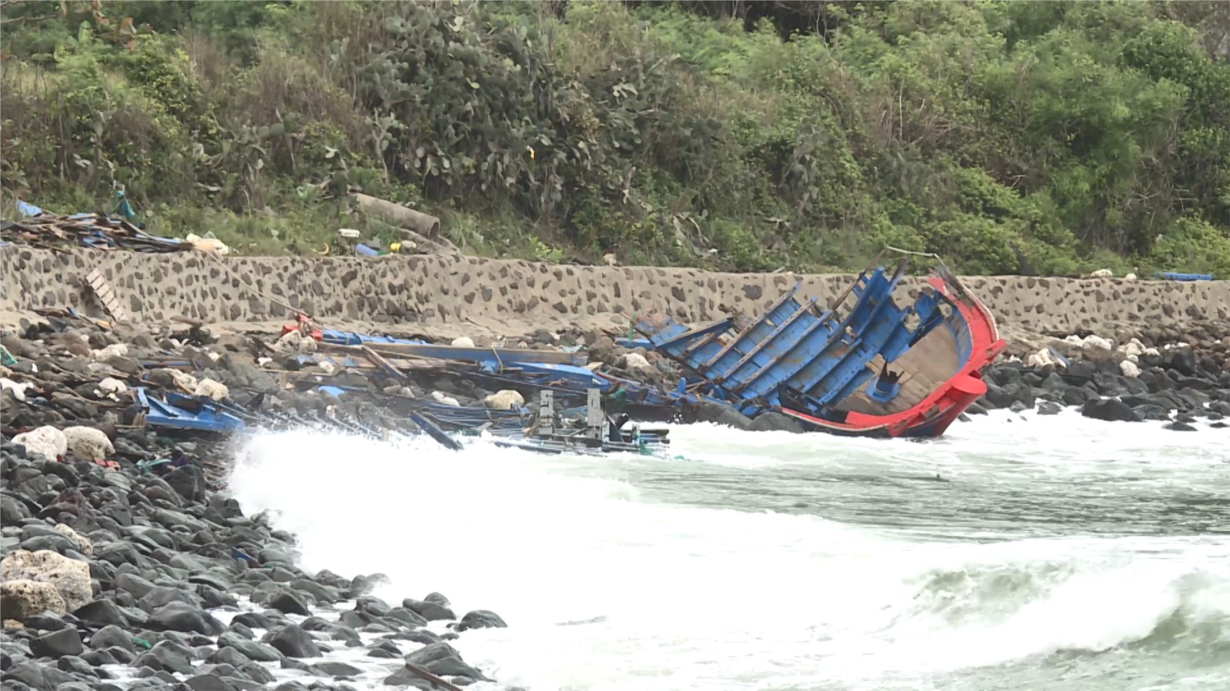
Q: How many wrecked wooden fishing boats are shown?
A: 1